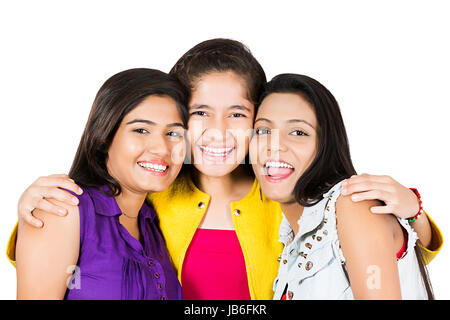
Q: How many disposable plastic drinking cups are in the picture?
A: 0